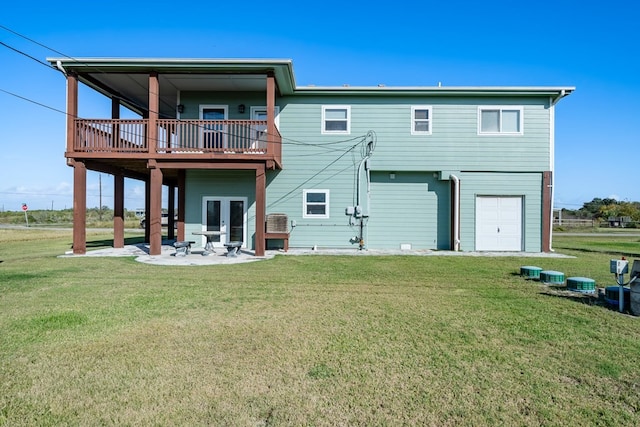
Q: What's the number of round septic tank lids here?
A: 4